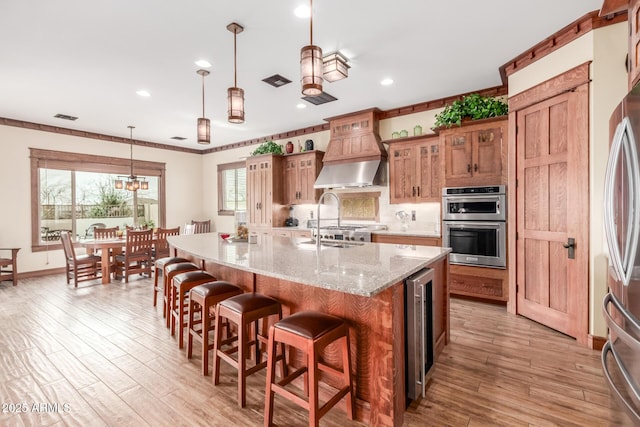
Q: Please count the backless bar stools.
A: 6